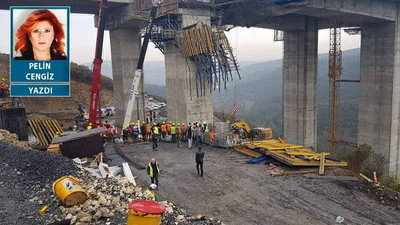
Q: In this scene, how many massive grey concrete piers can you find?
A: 4